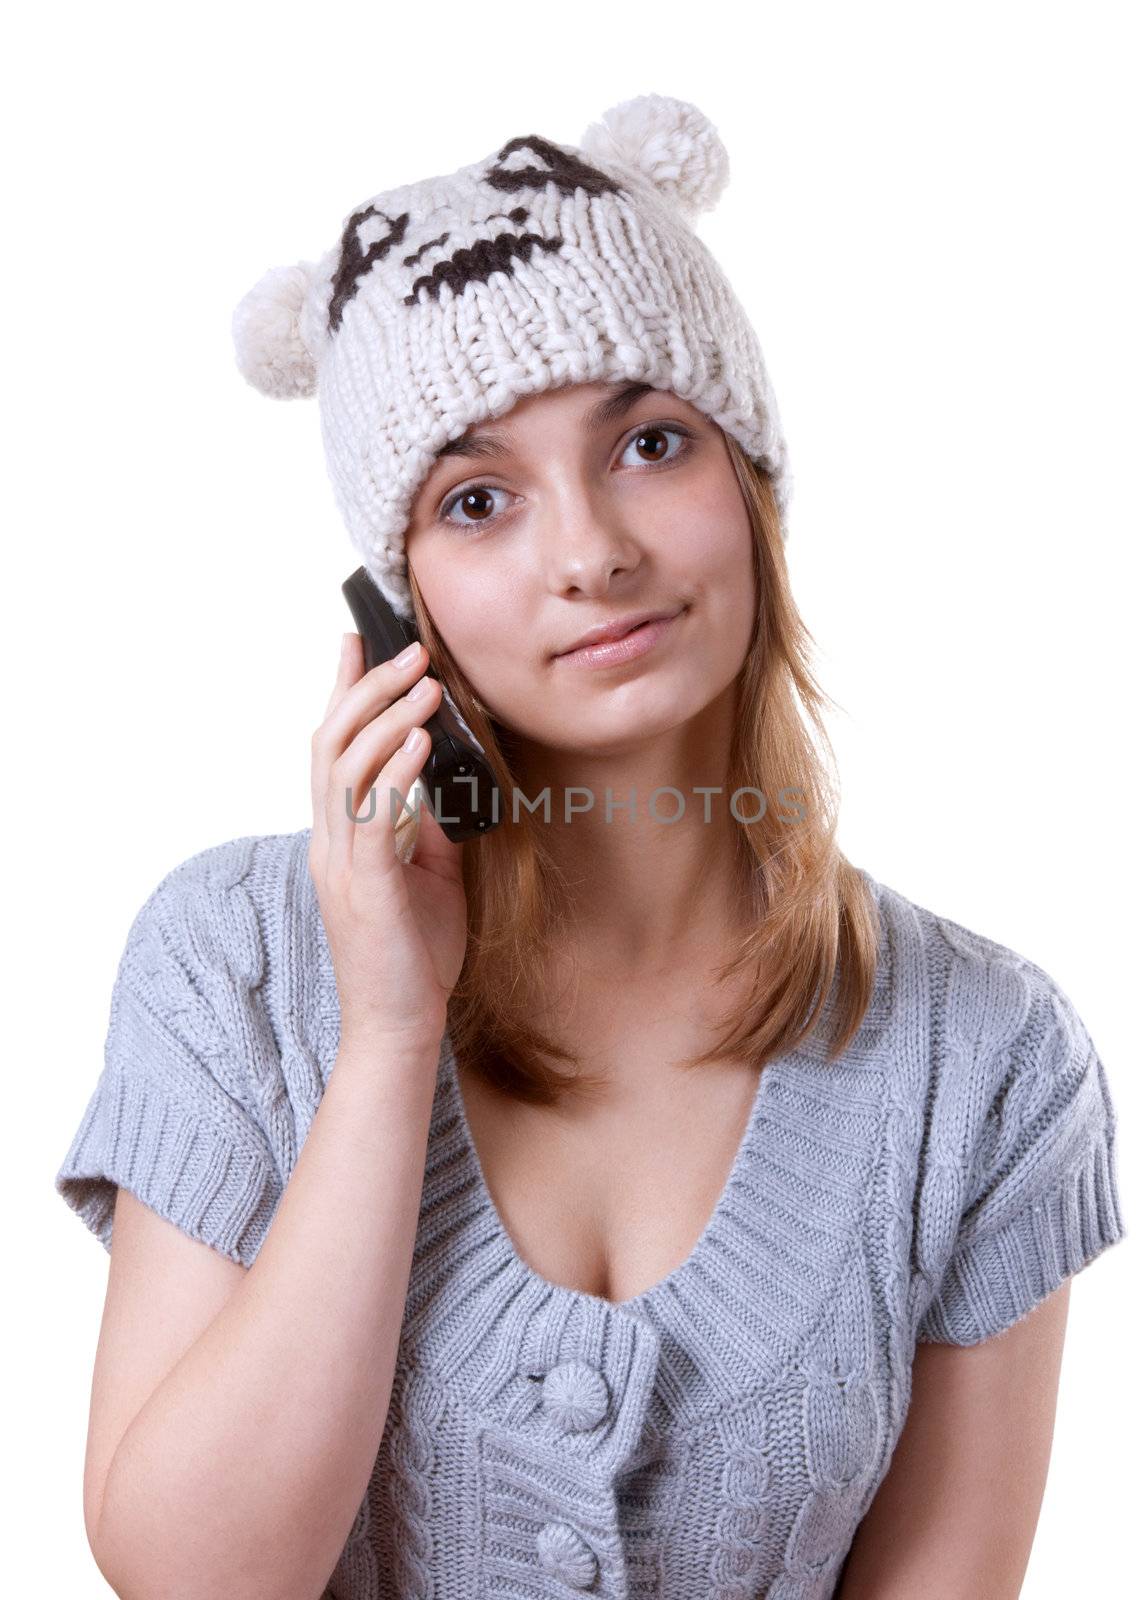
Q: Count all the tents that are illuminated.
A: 0